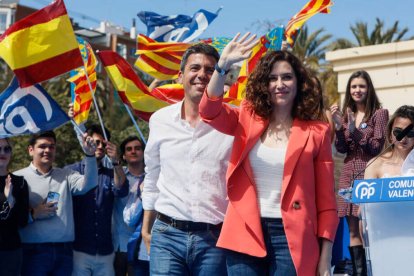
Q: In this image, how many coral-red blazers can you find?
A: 1